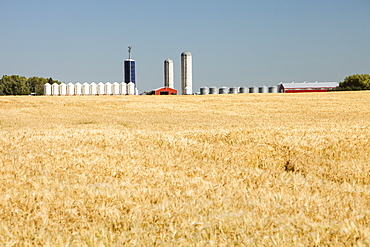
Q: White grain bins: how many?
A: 12